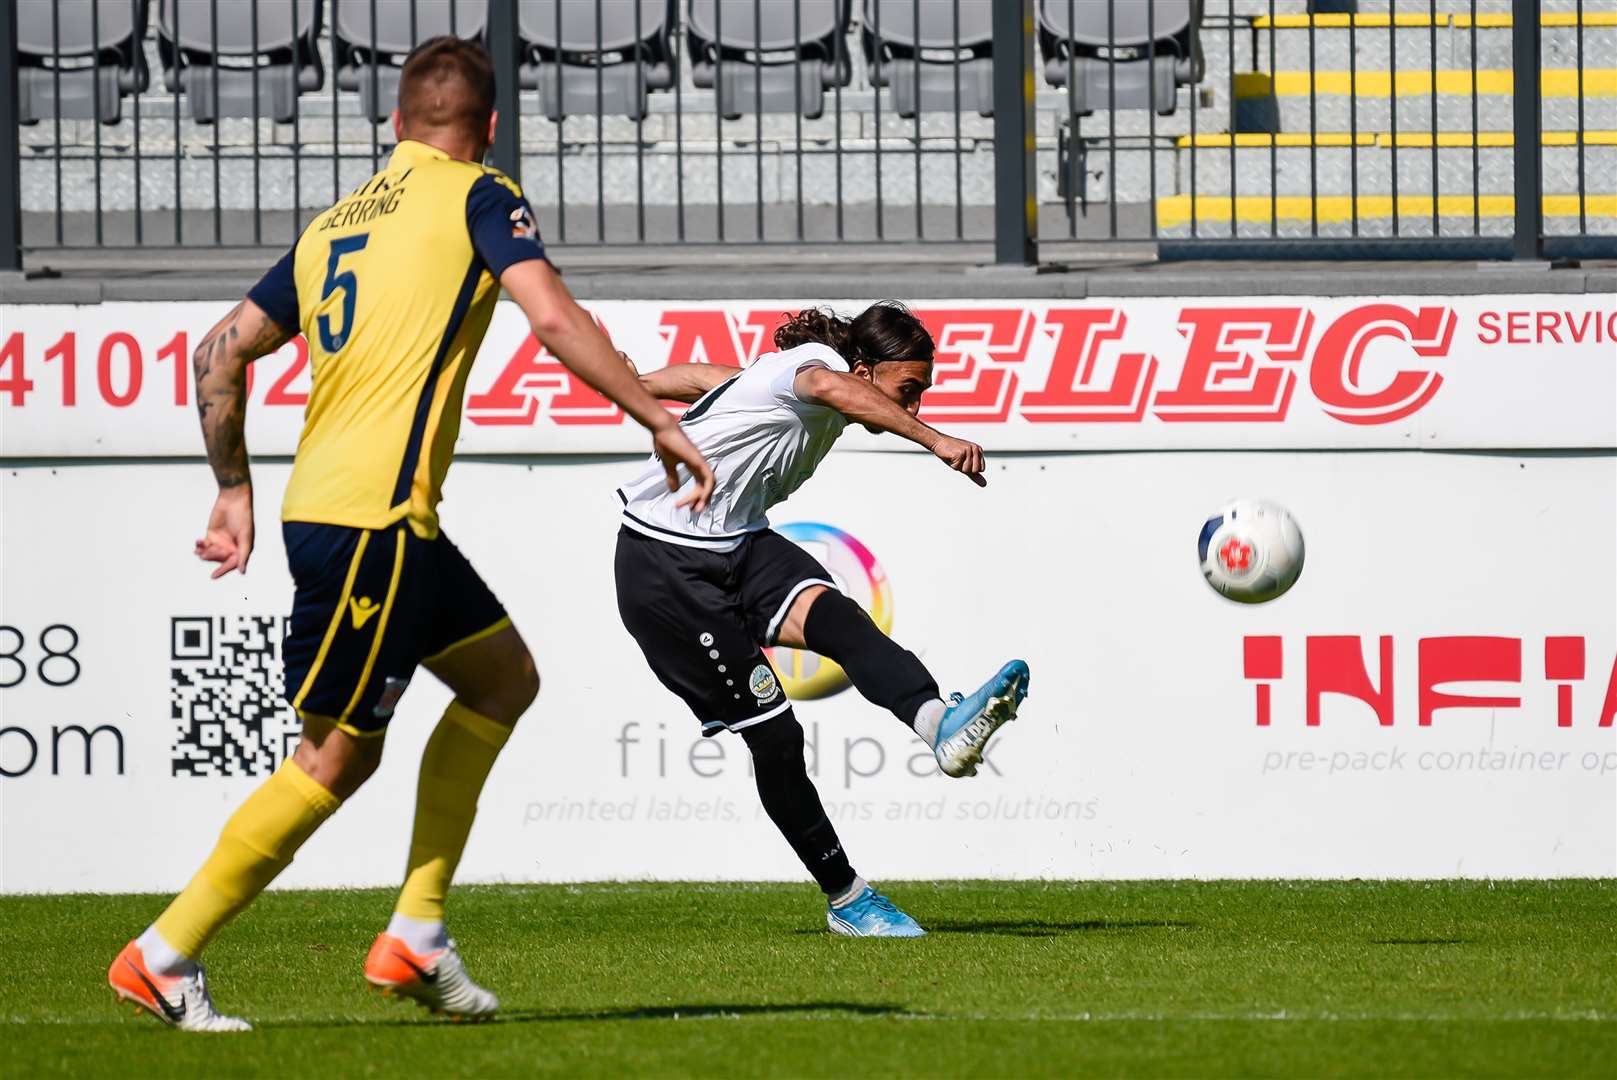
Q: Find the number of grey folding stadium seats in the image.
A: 7